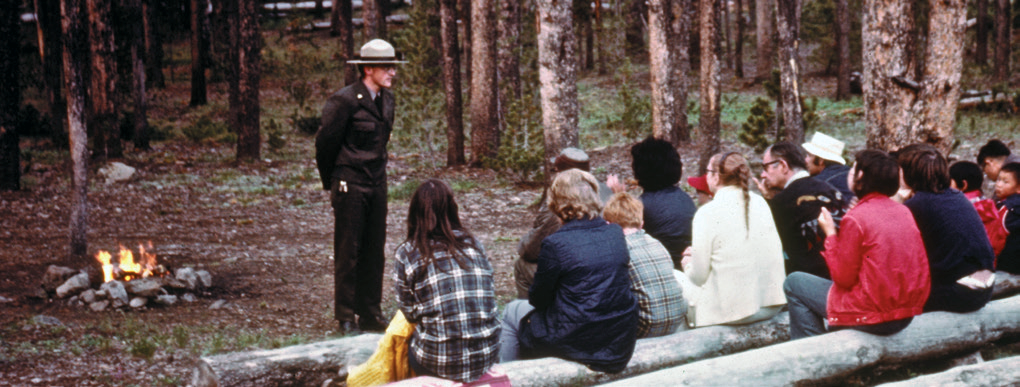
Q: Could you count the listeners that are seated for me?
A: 14